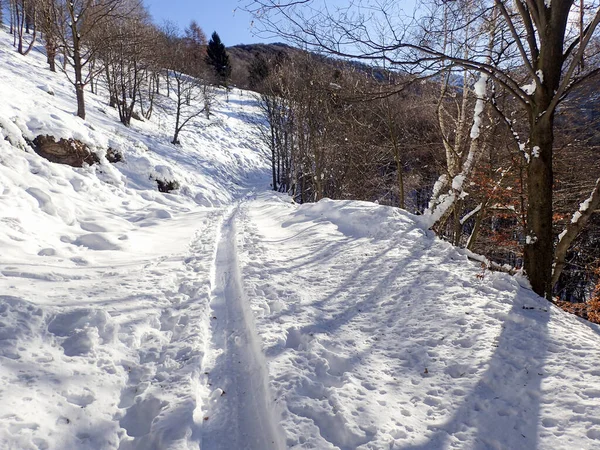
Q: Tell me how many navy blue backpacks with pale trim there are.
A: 0